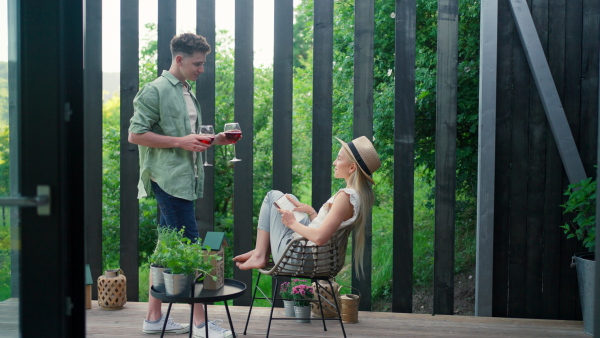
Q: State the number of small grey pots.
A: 4